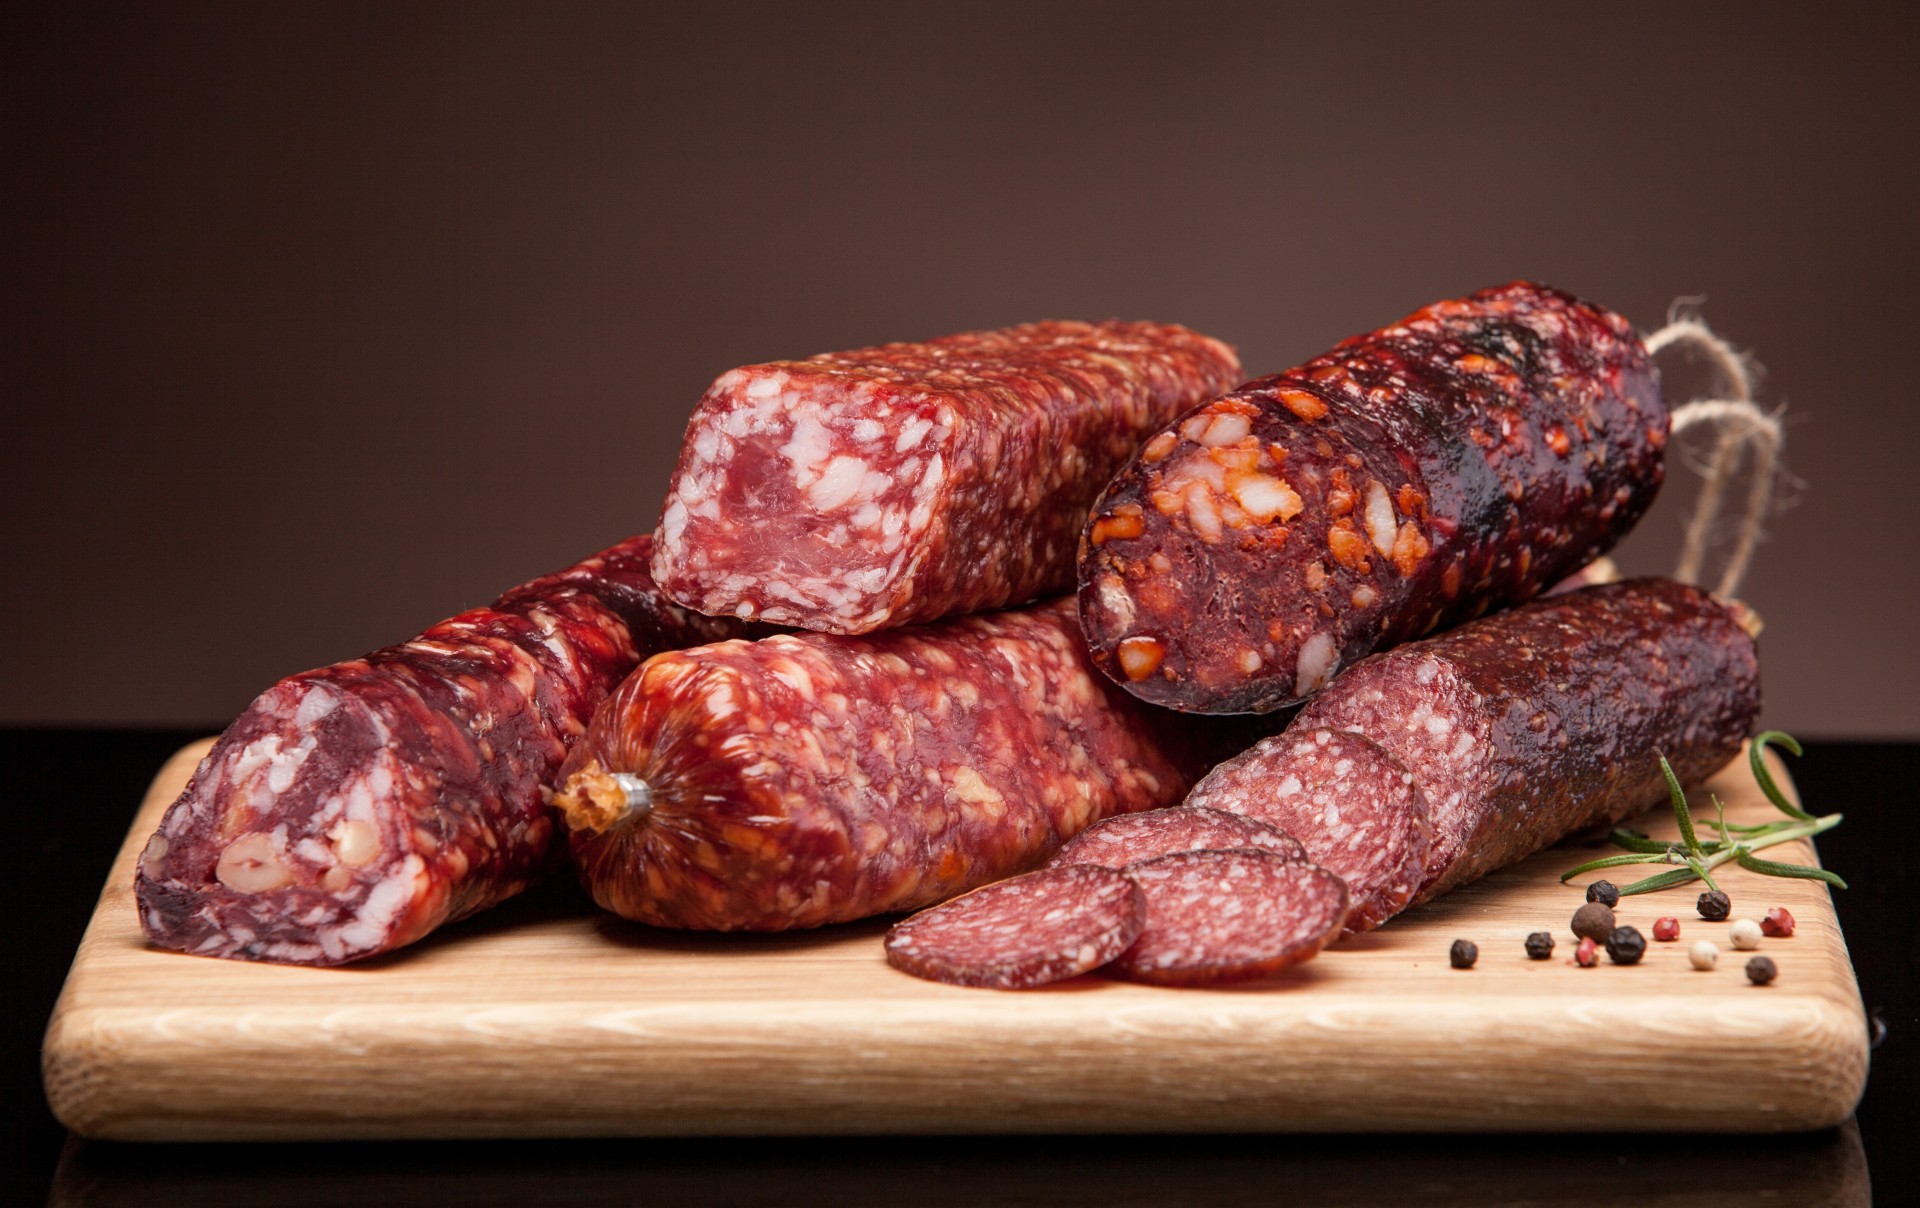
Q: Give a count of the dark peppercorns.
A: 7